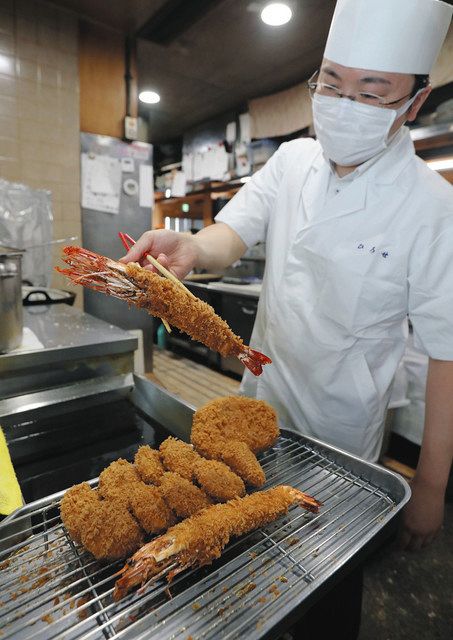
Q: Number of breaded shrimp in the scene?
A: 2